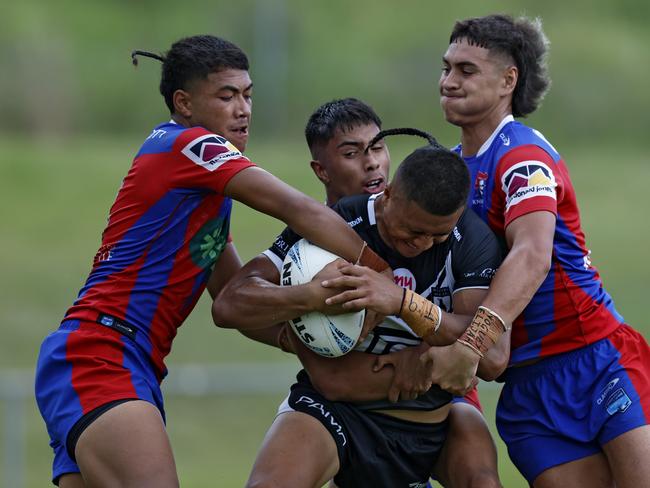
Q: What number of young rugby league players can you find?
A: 4